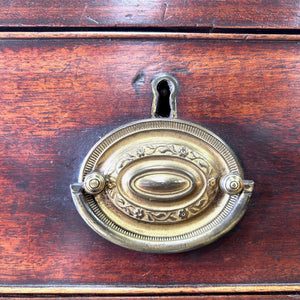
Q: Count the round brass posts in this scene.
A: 2